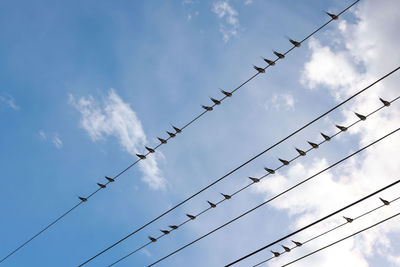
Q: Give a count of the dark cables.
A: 7